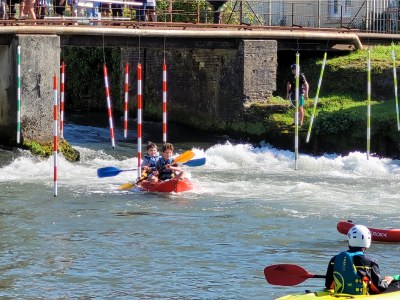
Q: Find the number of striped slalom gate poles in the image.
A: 11